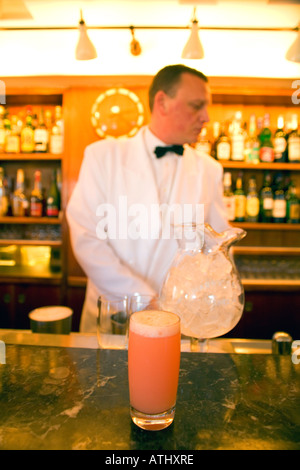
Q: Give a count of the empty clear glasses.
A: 2